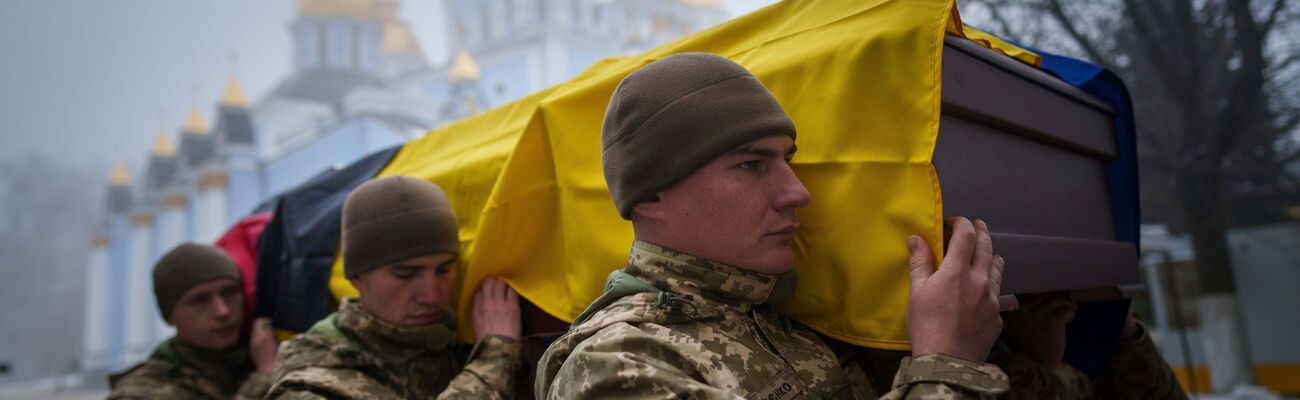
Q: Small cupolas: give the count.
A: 5